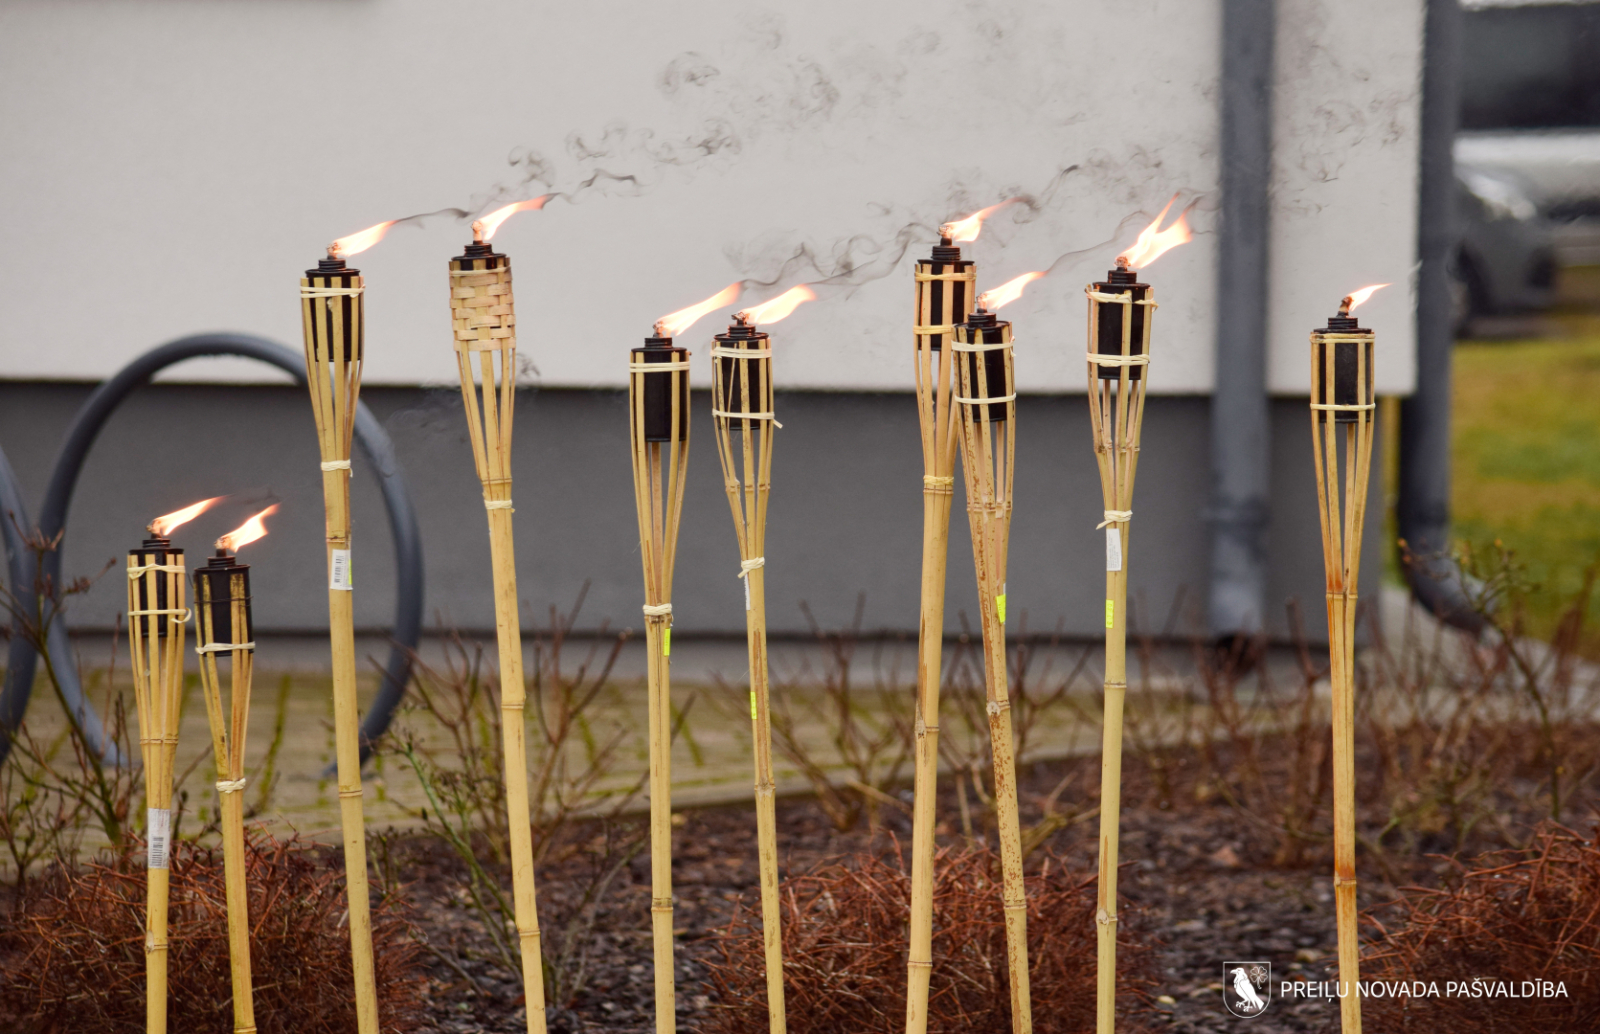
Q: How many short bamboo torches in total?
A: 2